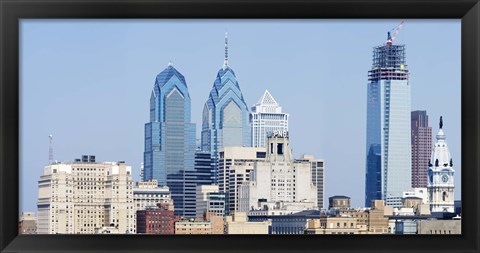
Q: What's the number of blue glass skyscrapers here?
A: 3